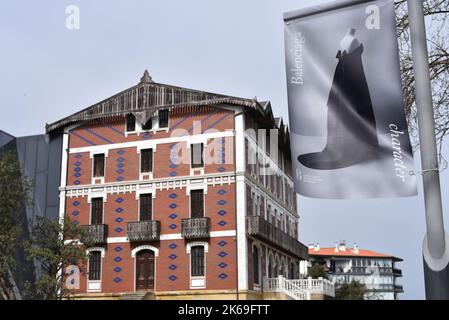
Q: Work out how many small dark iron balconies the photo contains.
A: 3